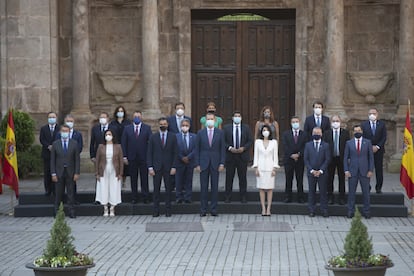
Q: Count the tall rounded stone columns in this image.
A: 4